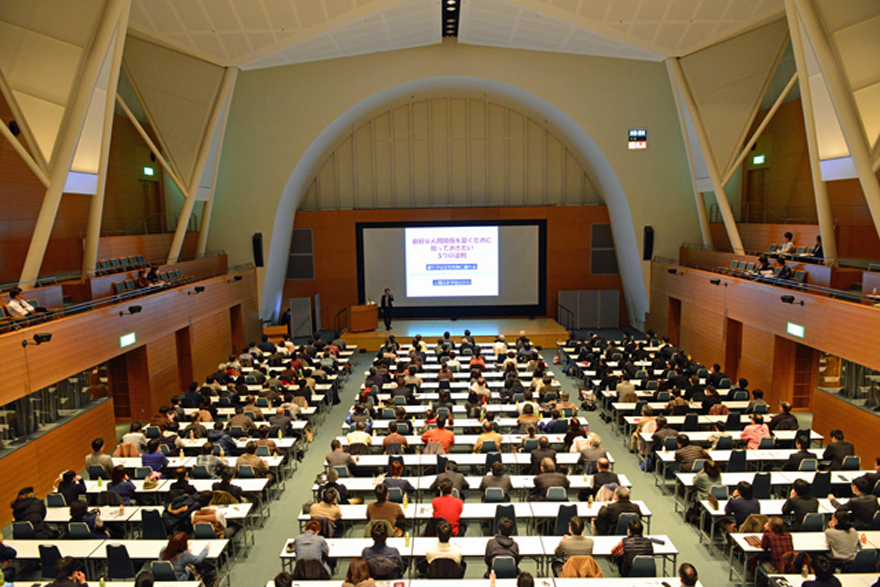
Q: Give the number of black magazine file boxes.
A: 0